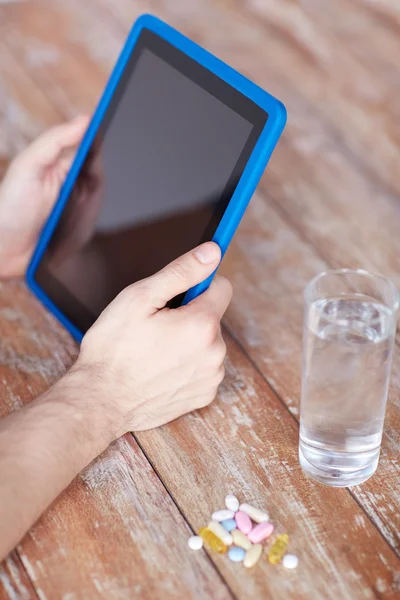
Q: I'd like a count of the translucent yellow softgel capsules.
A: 2